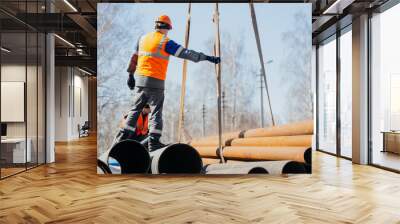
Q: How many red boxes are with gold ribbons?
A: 0